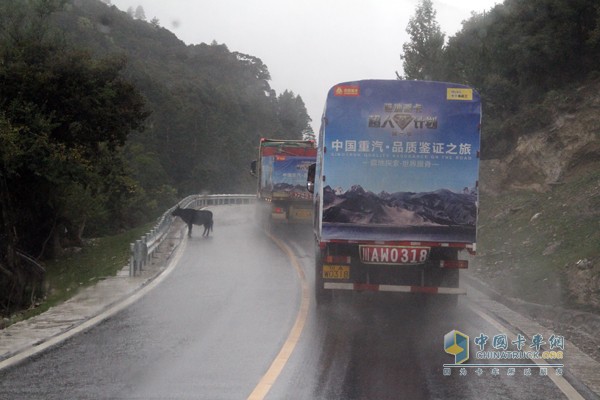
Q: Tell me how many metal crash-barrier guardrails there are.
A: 1